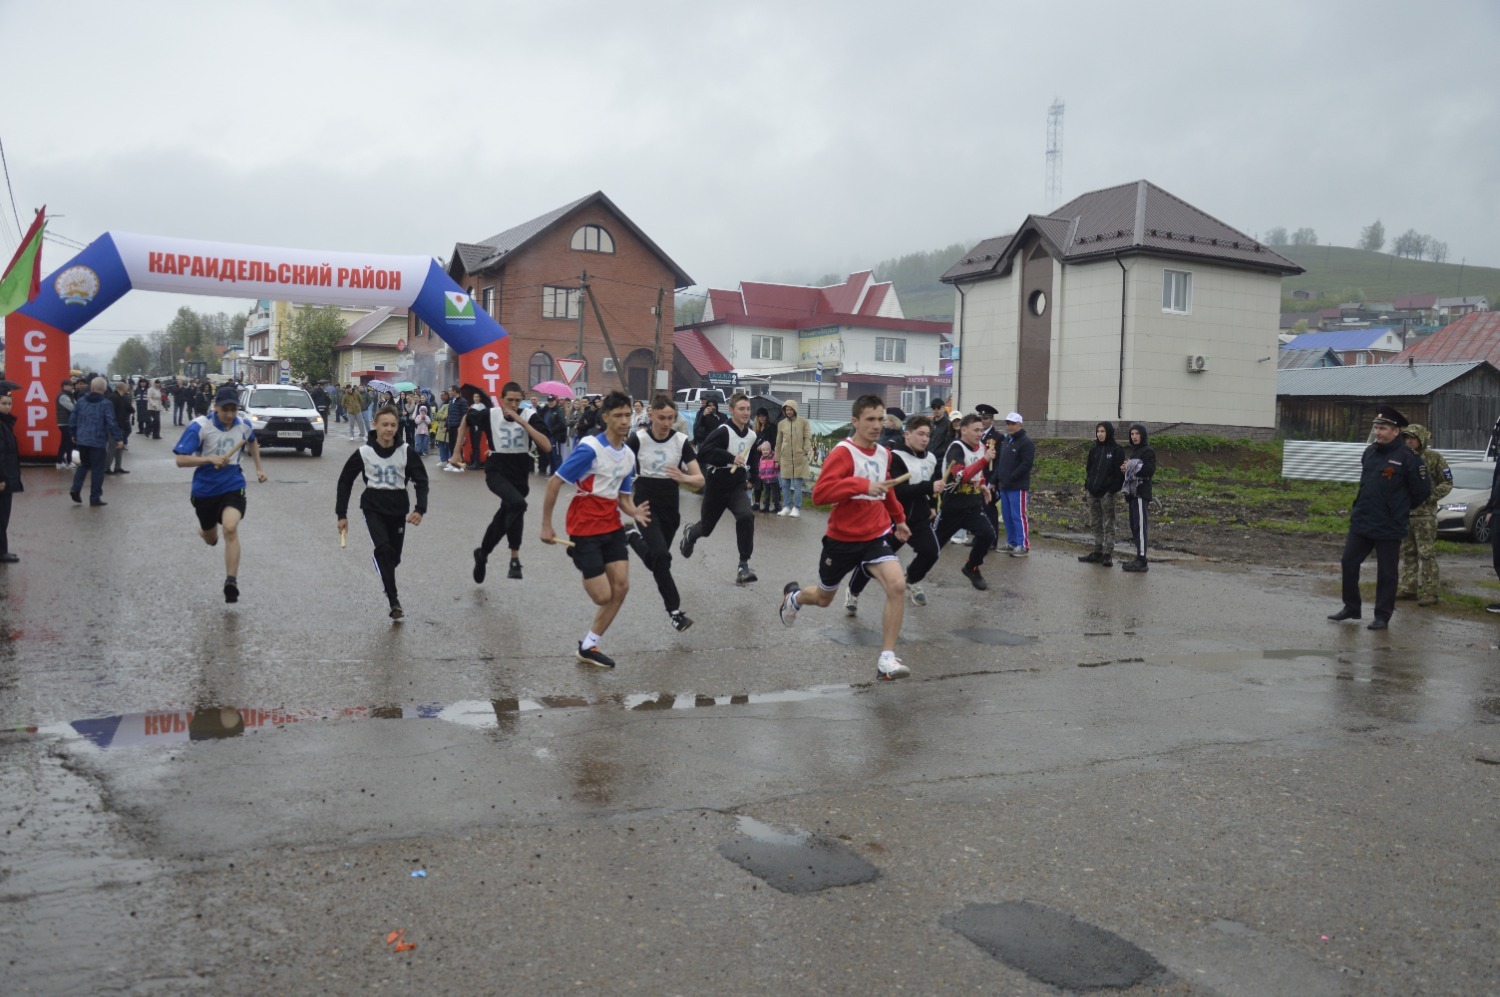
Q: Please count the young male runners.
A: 9